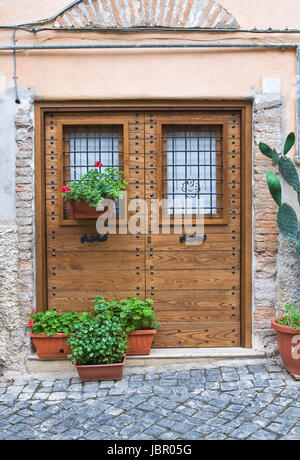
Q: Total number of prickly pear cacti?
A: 1